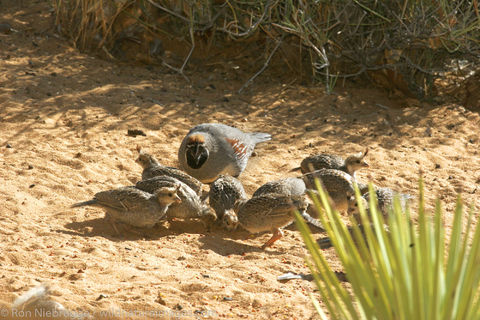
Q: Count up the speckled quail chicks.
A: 9